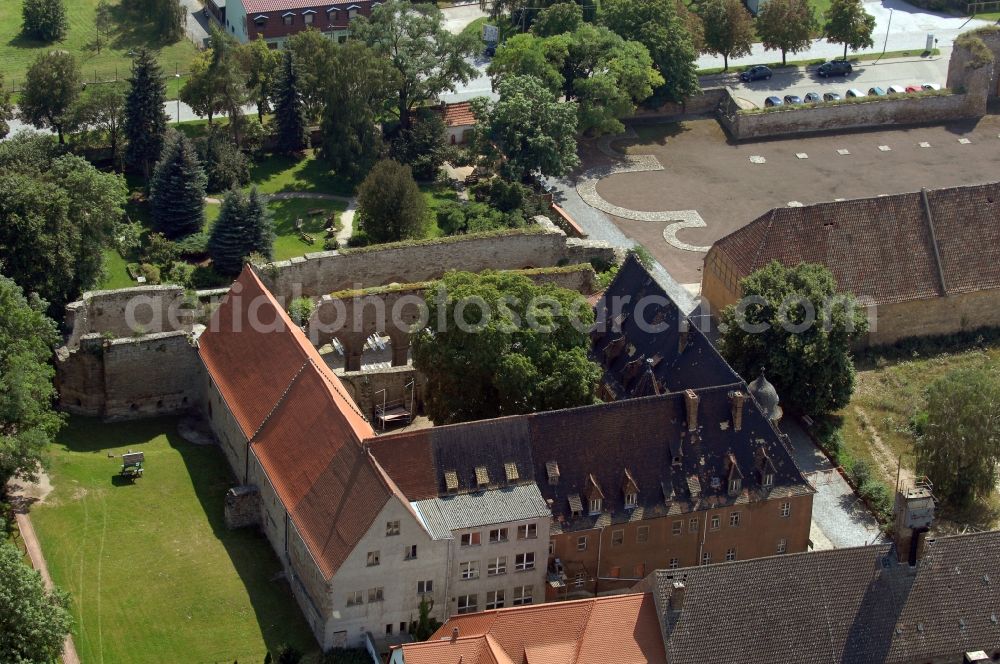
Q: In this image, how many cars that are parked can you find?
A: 11